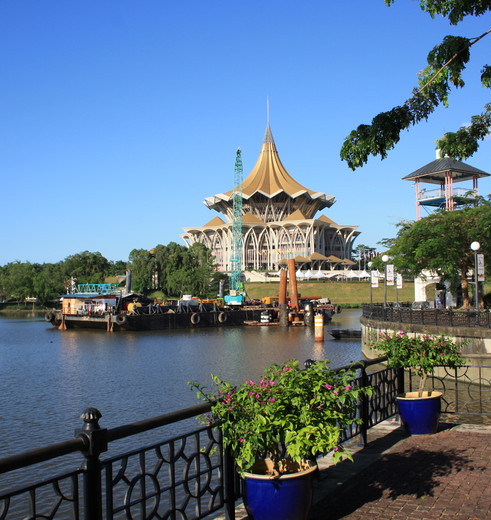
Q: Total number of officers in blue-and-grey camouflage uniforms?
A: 0